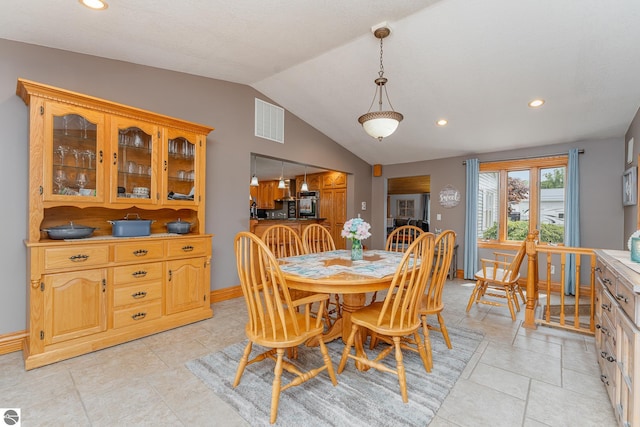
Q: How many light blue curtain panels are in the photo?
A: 2